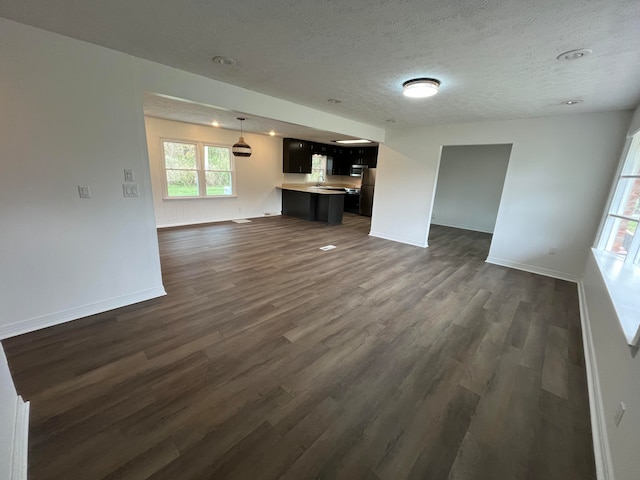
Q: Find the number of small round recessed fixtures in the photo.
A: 7